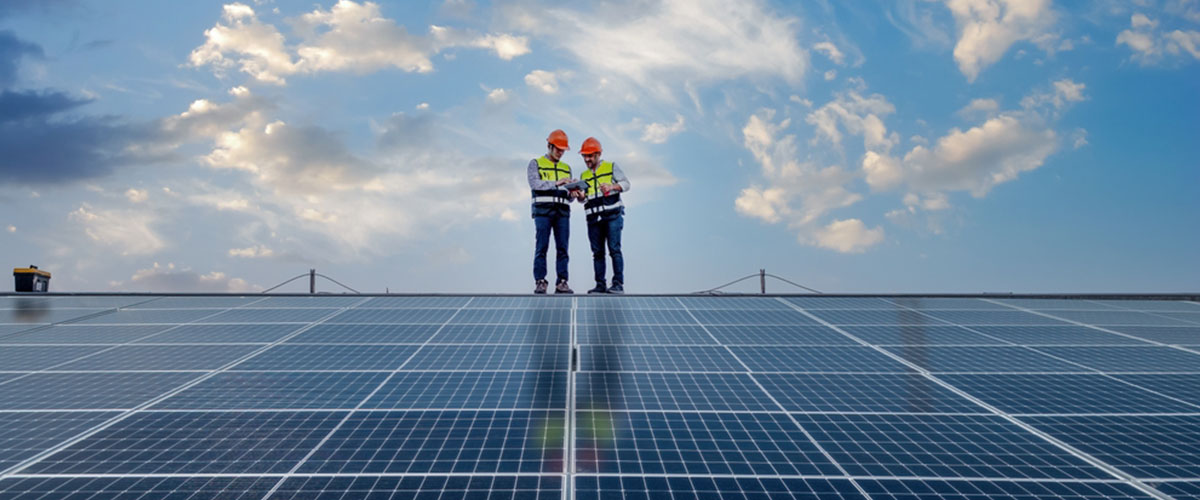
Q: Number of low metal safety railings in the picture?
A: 2